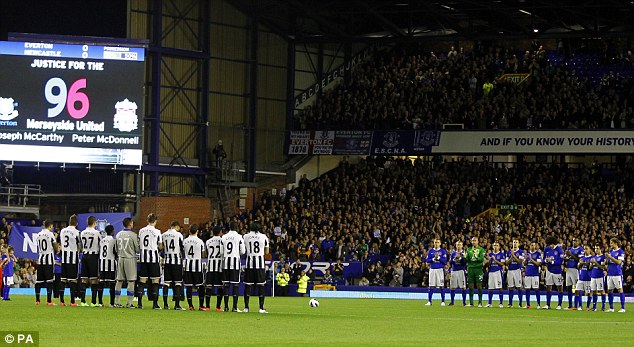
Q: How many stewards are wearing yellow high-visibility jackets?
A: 3